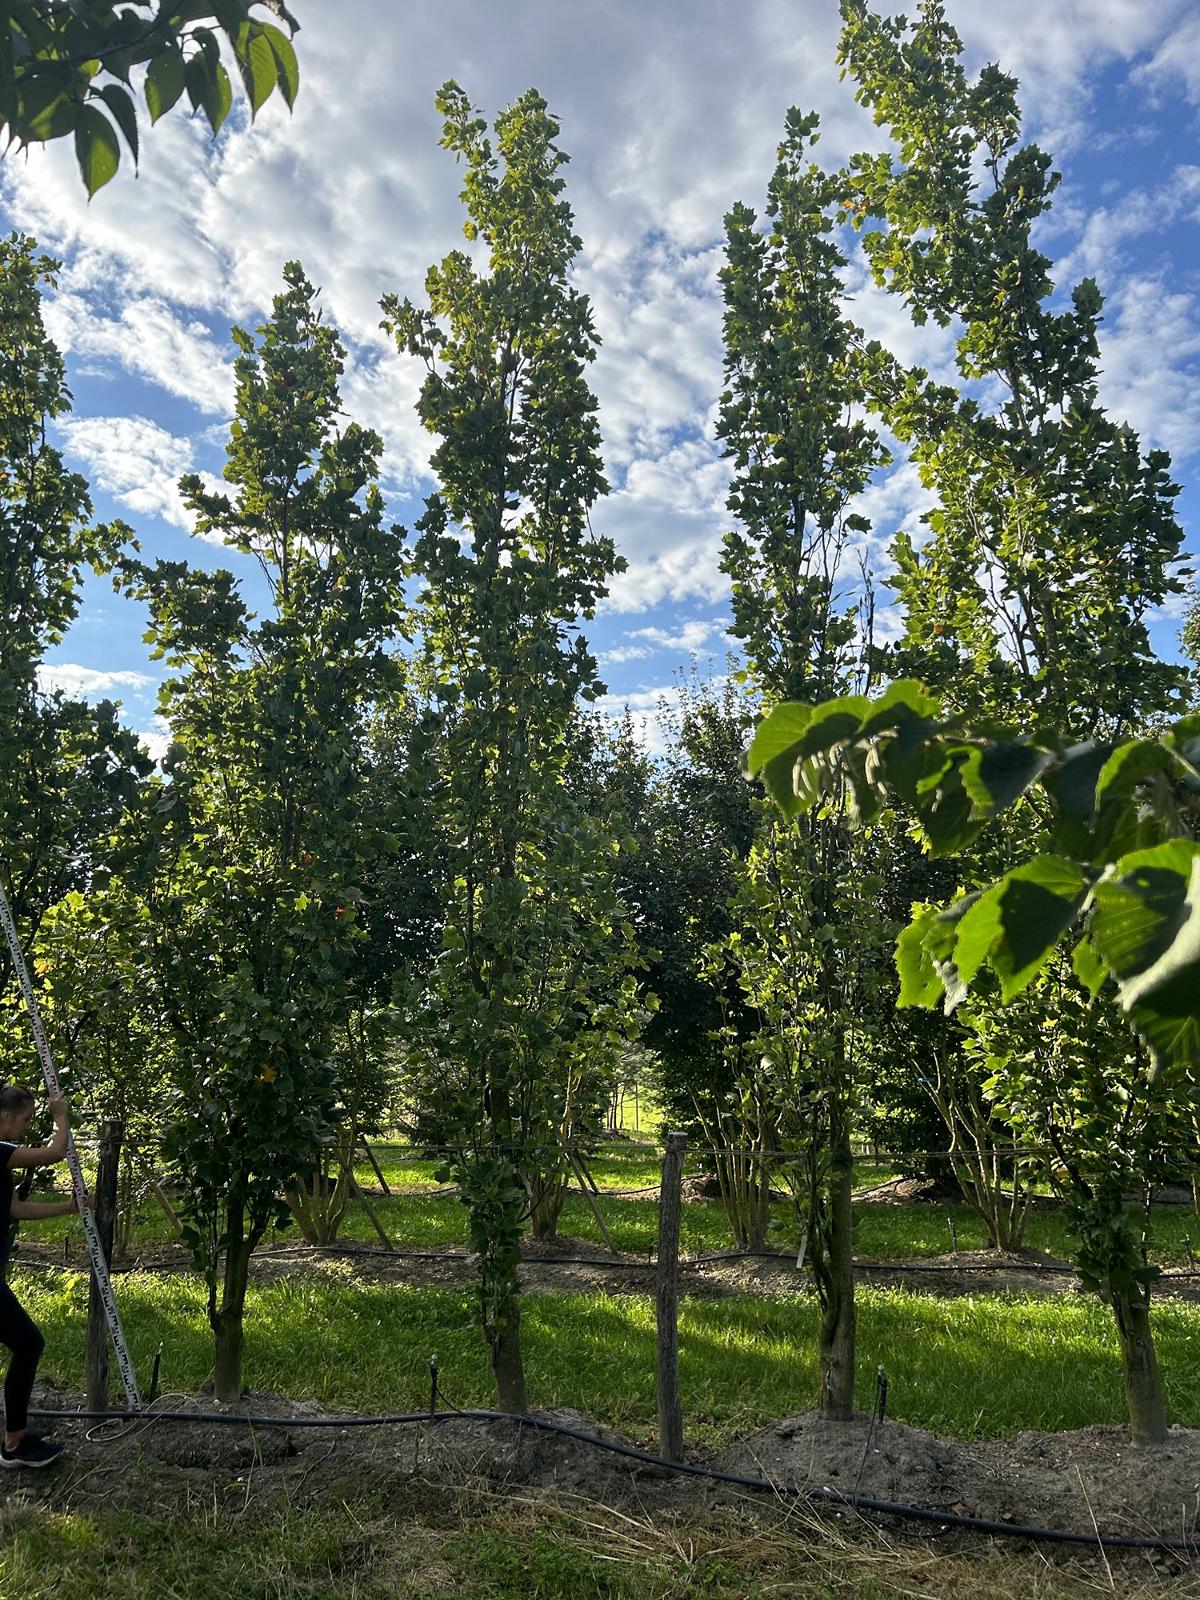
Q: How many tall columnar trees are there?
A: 5